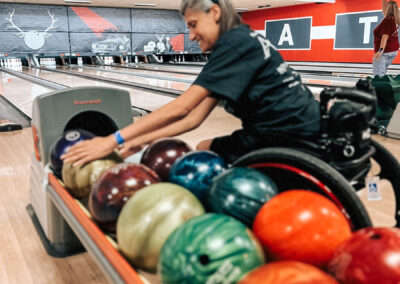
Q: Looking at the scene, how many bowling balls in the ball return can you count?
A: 11